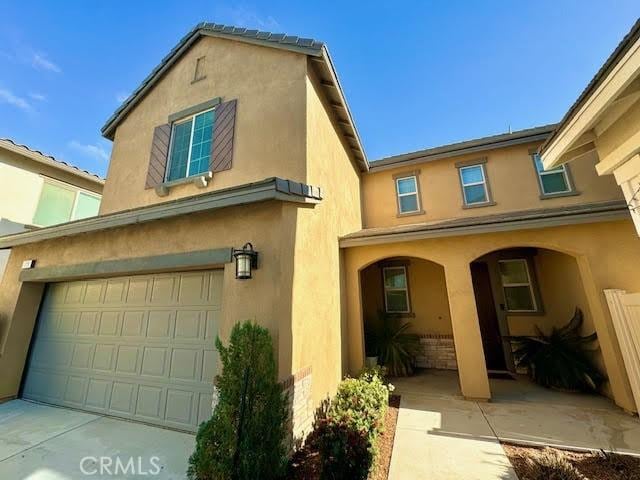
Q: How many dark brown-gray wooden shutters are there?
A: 2